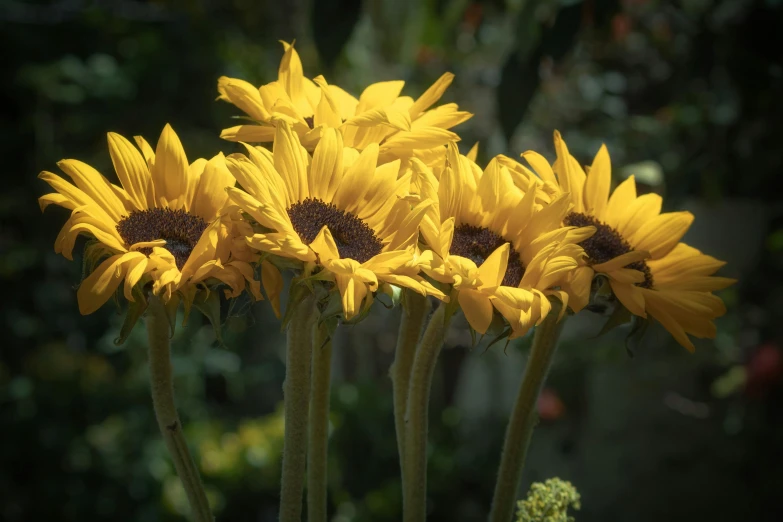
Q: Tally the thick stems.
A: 6